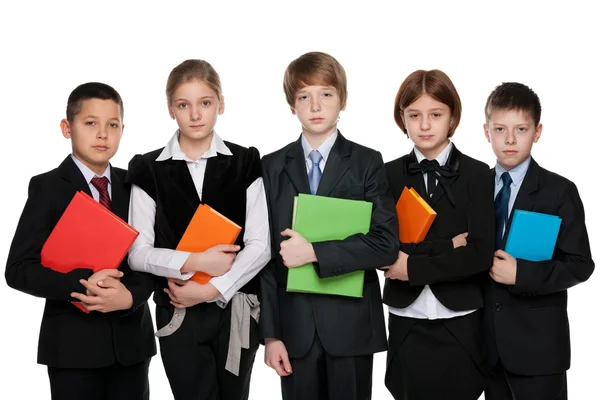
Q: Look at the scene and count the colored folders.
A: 5